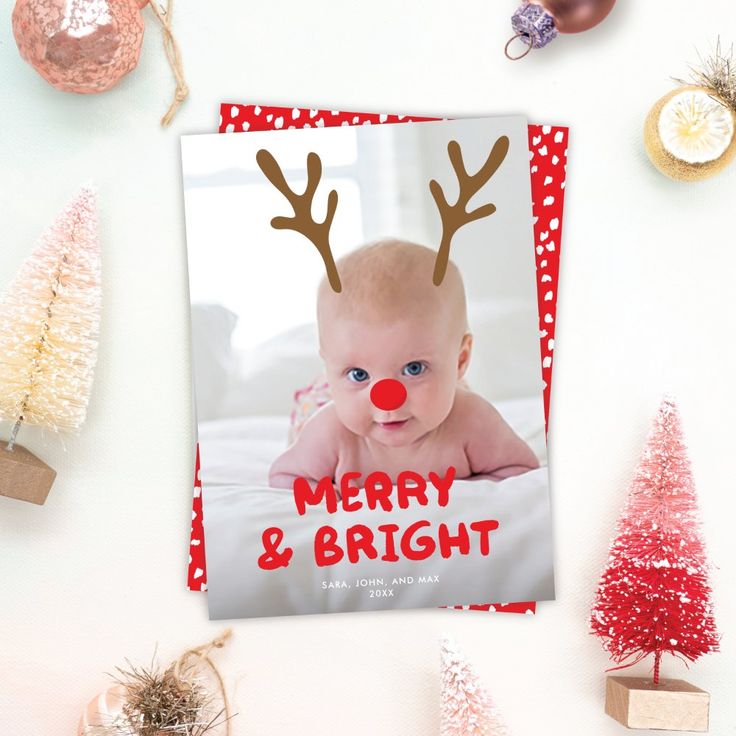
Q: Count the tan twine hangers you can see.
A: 2